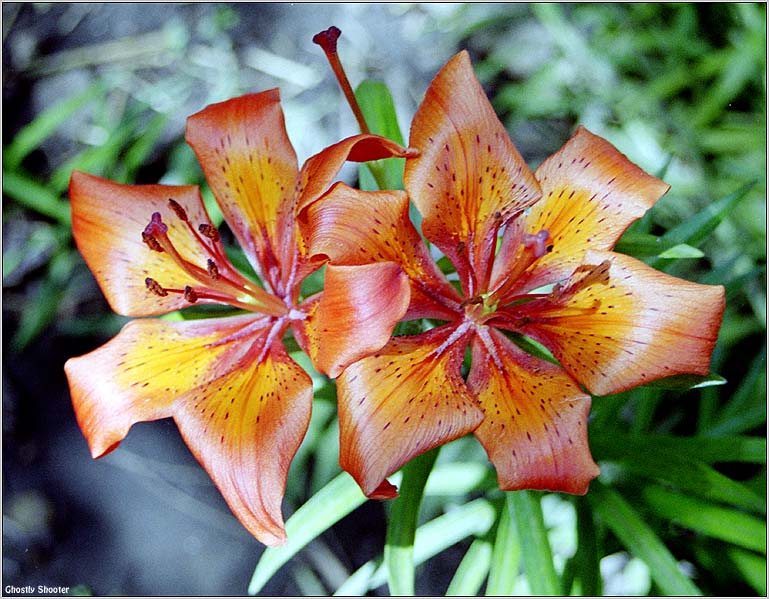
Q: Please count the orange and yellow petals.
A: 12